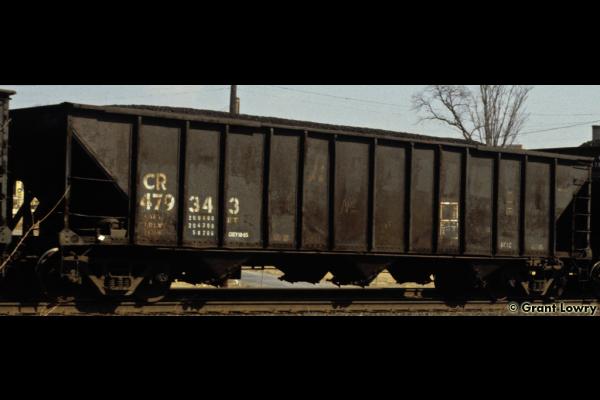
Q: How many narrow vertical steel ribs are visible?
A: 13